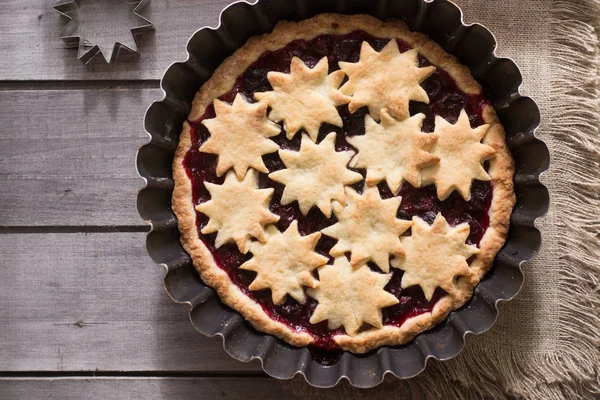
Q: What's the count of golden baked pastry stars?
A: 11